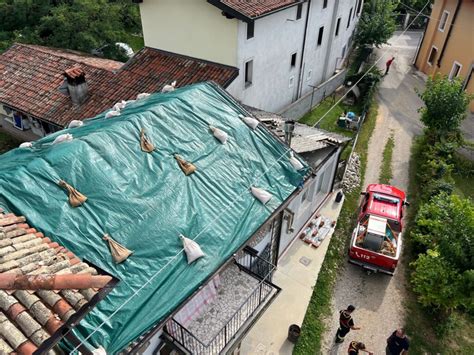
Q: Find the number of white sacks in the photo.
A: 12